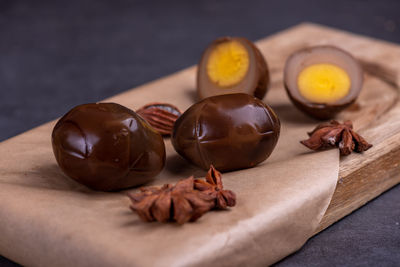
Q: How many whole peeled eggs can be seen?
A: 2